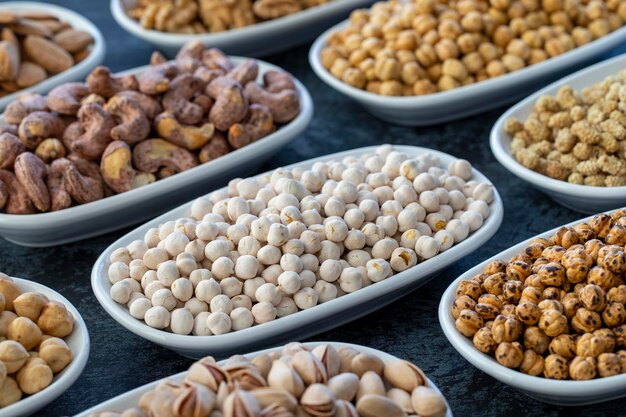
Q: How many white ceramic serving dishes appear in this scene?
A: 9